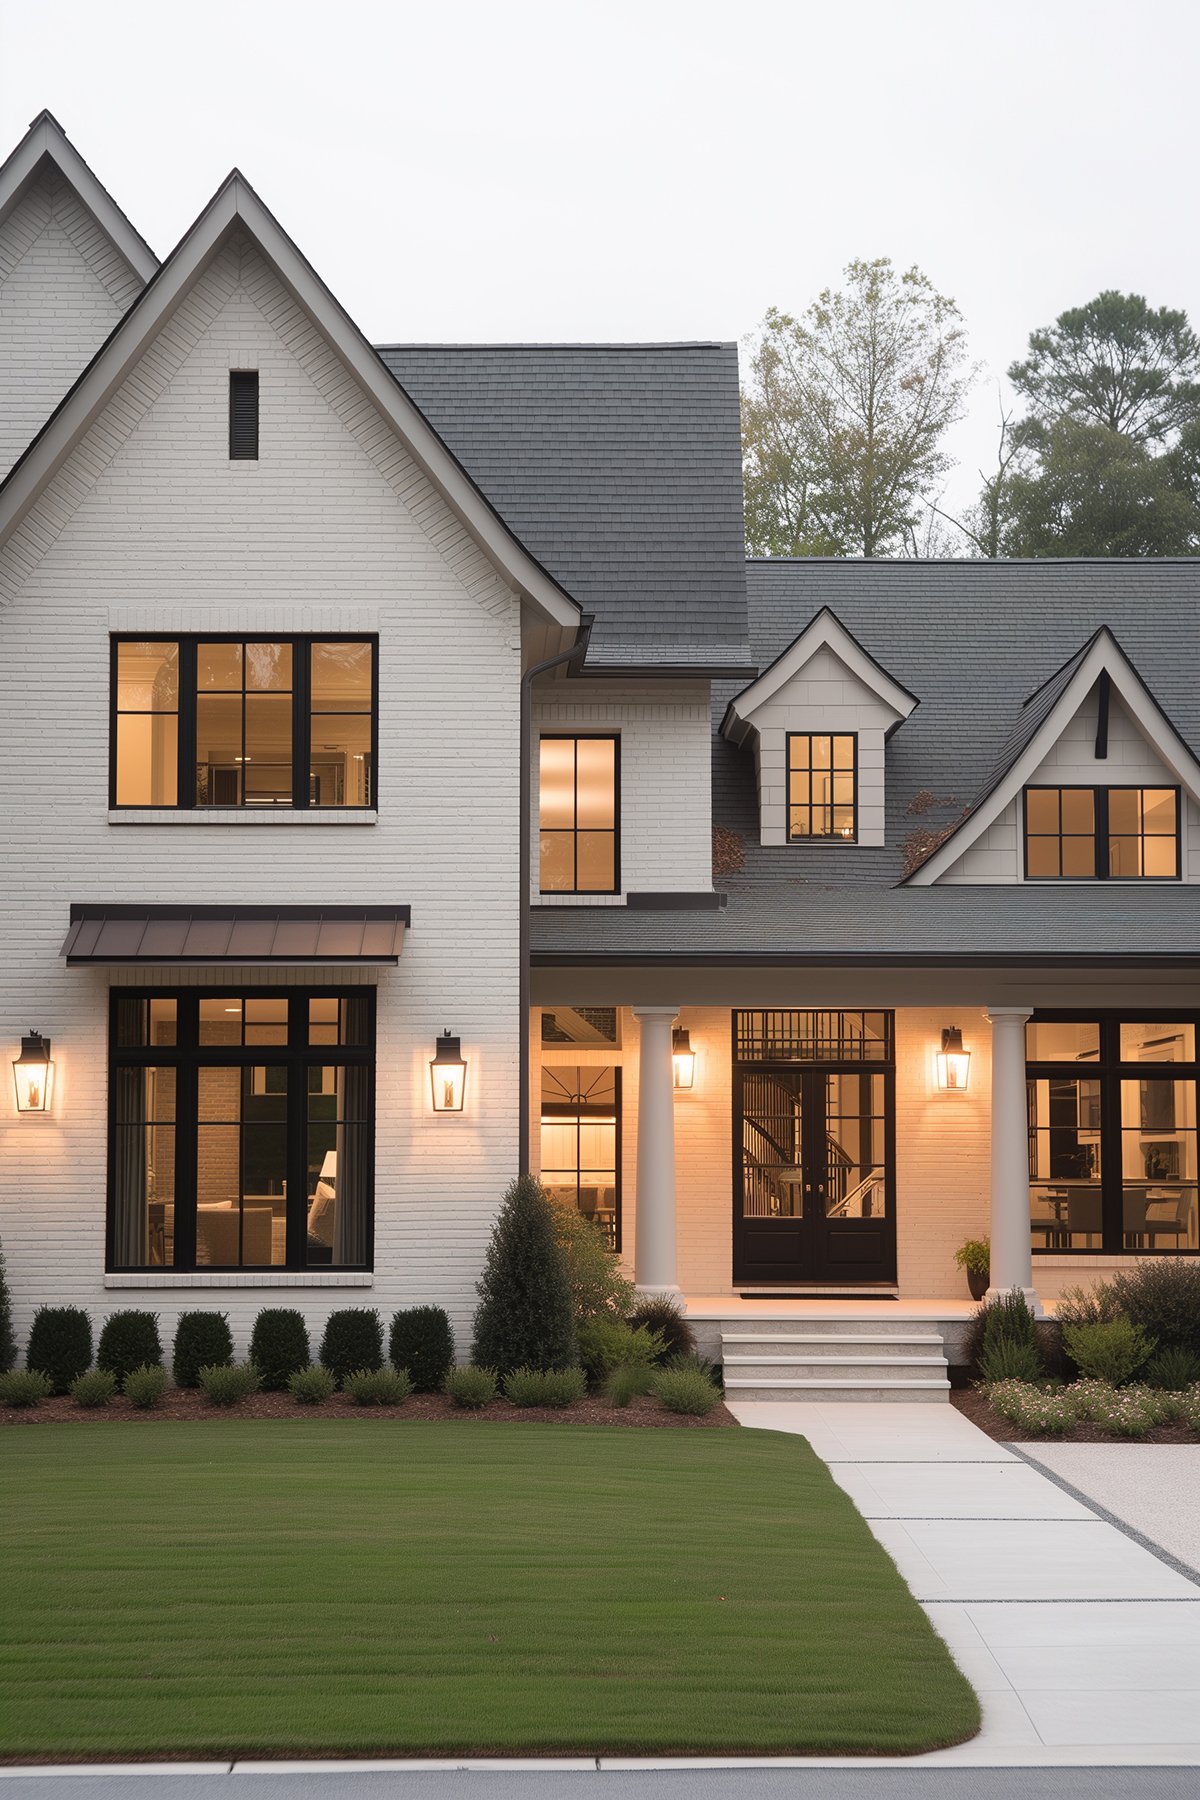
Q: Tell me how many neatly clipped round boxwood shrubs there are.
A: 6